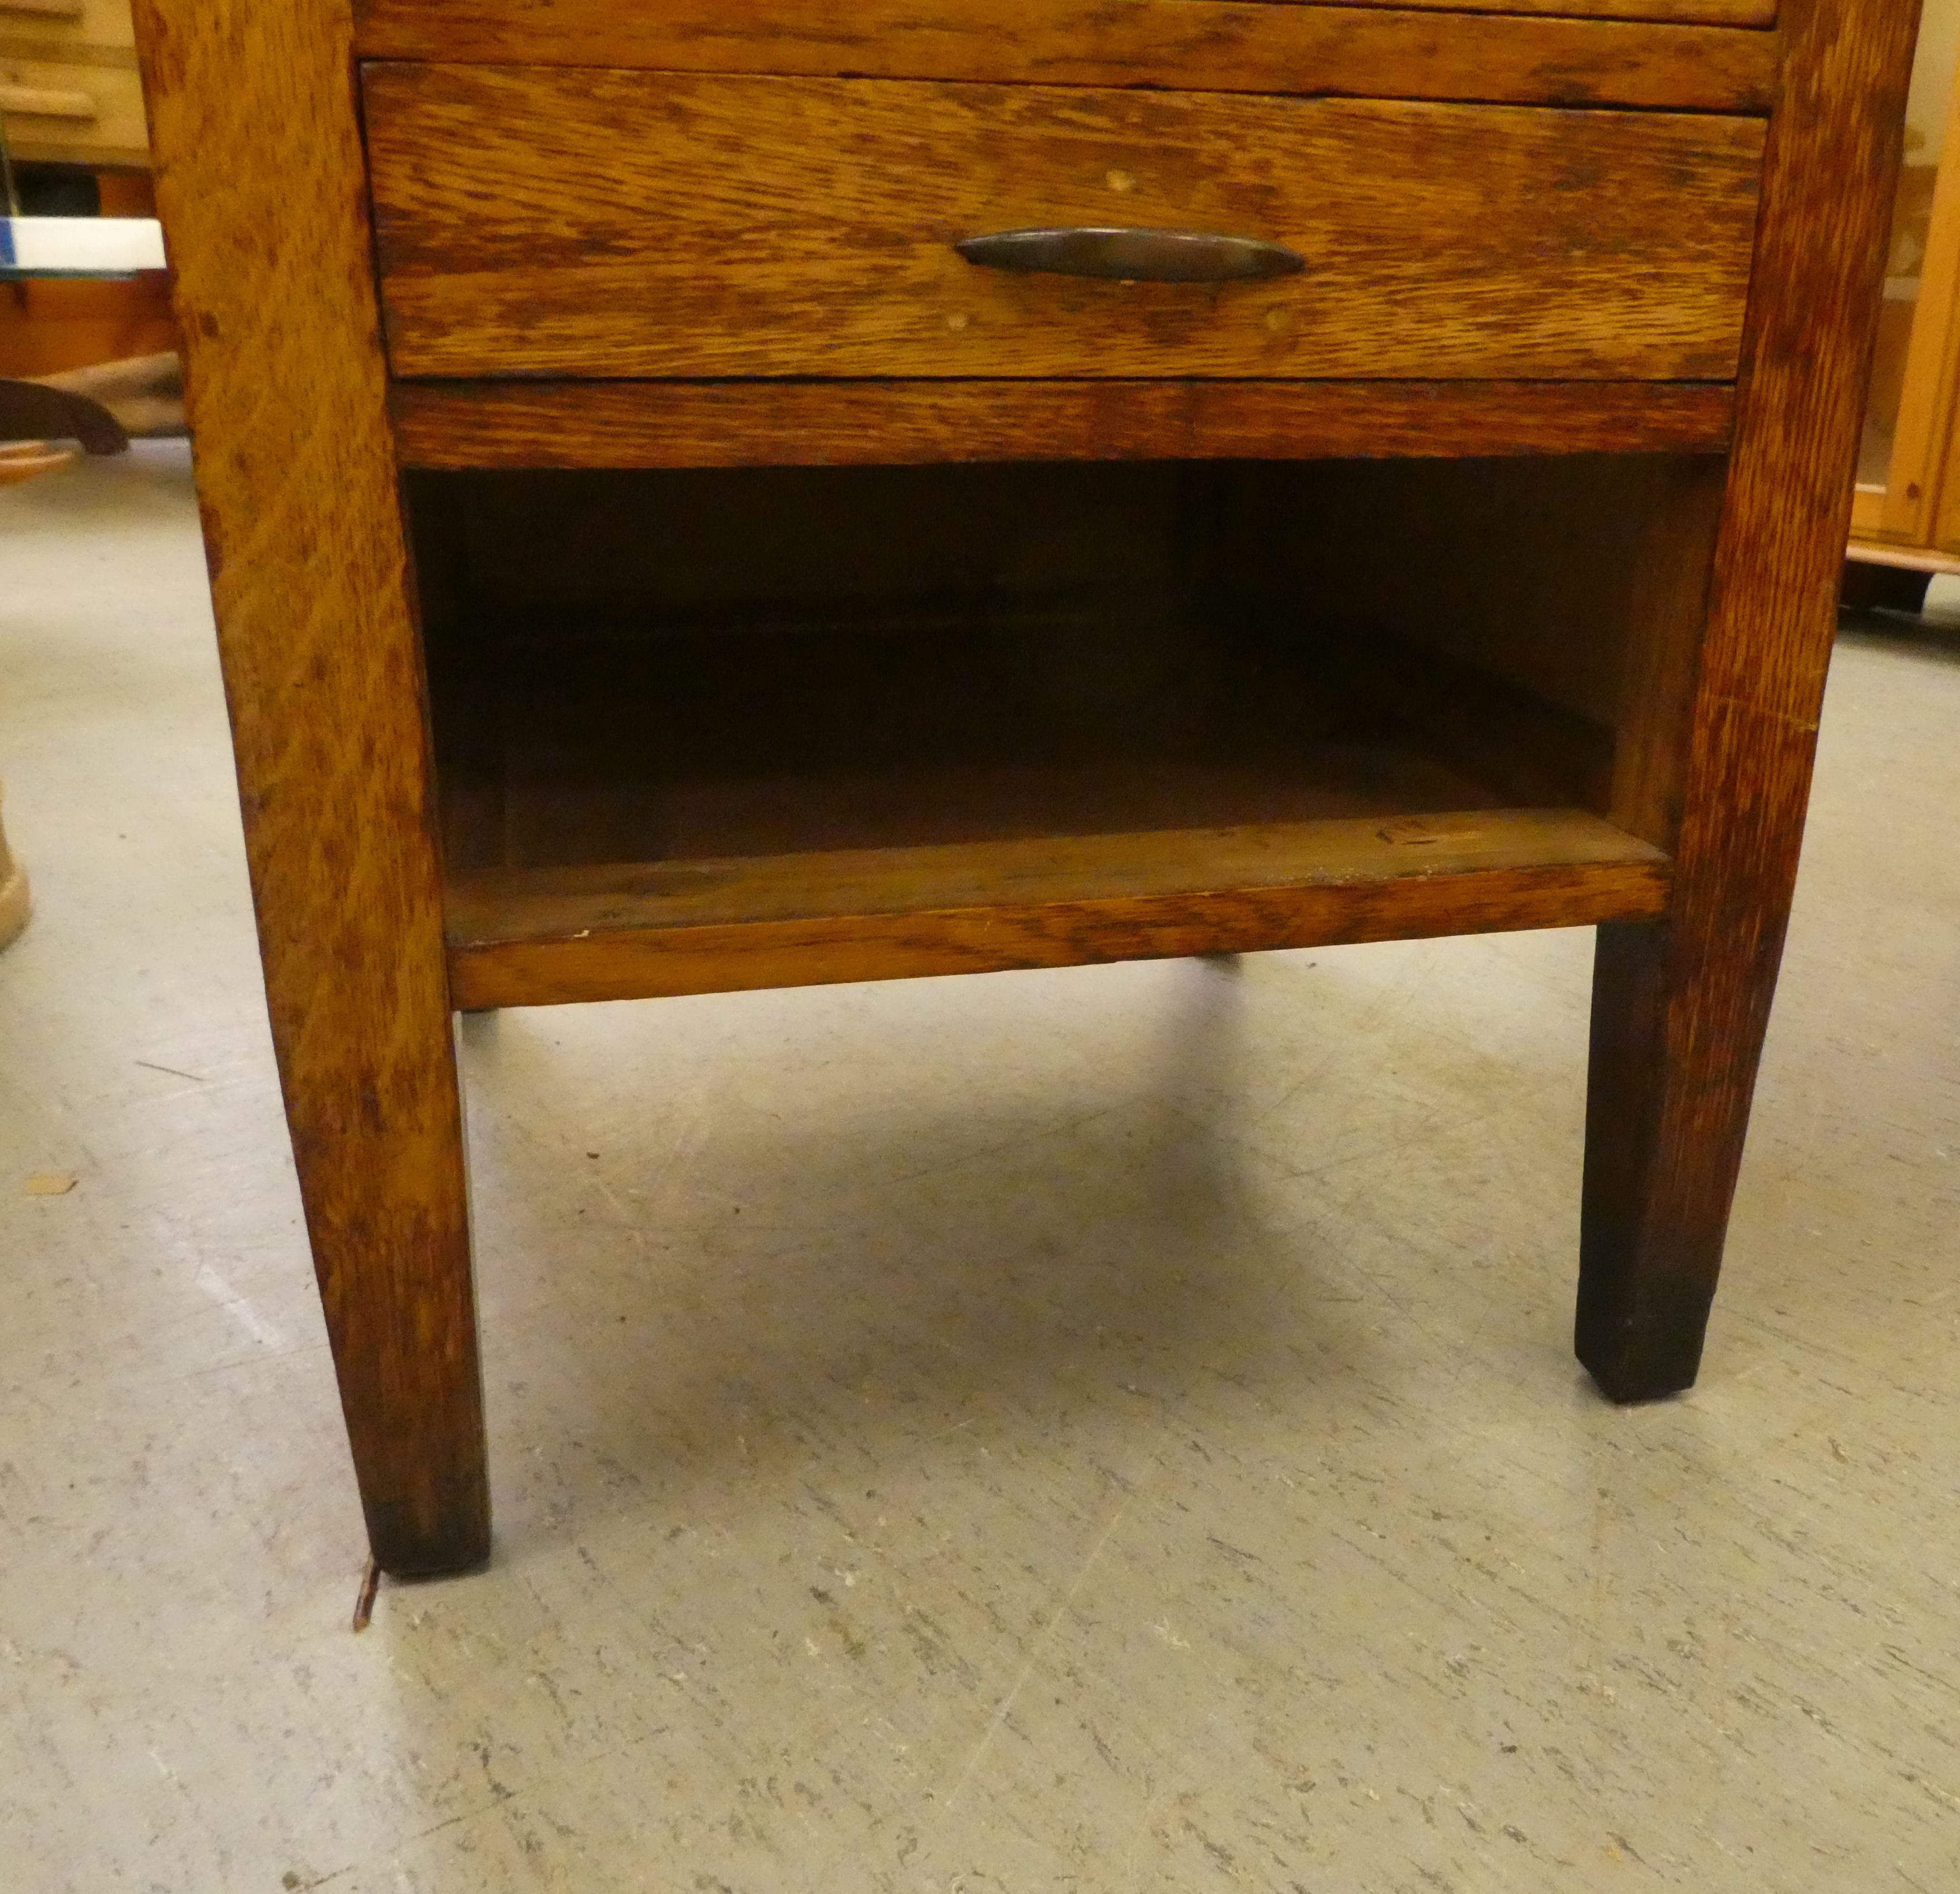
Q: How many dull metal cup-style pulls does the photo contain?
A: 1